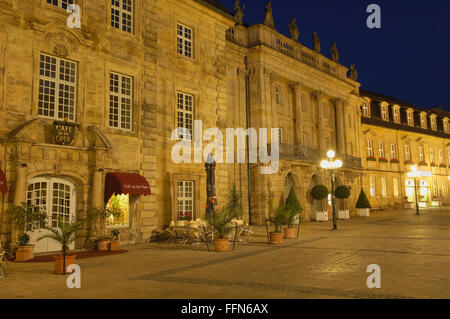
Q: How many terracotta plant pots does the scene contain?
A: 7